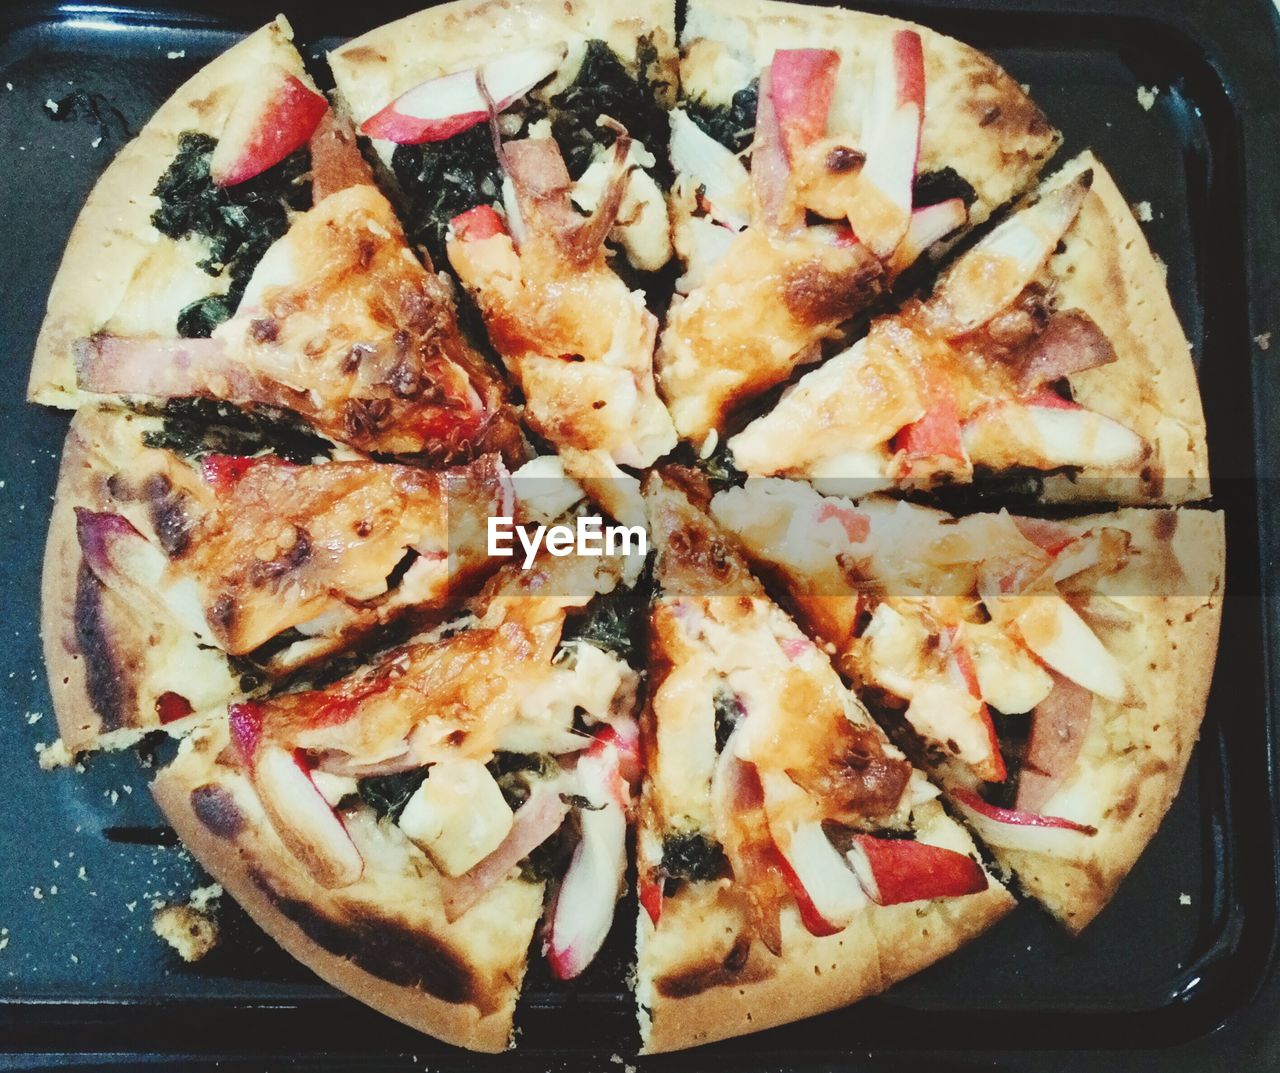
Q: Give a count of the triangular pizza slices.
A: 8